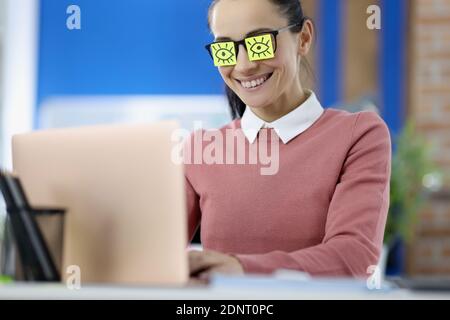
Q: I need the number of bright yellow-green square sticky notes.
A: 2